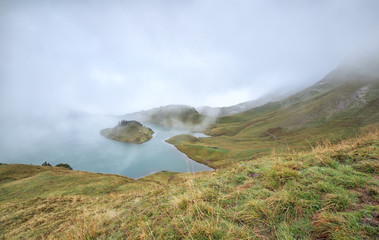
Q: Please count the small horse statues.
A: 0